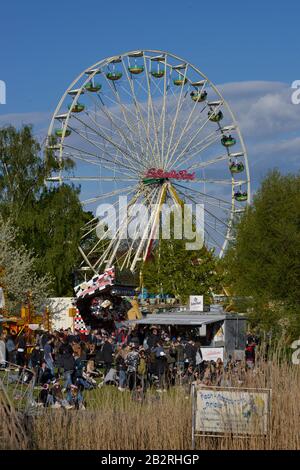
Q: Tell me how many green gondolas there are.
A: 12